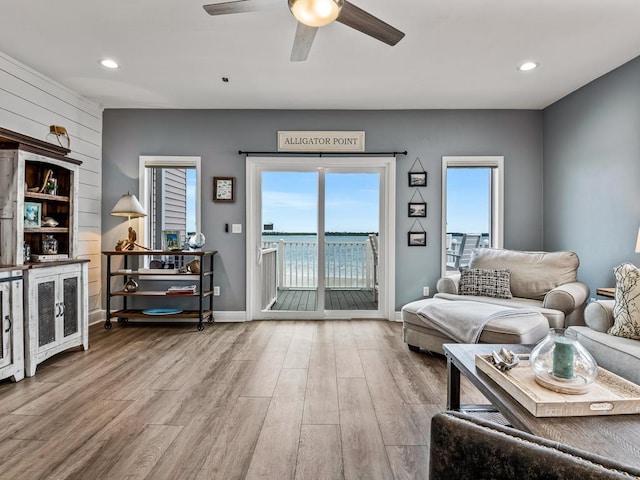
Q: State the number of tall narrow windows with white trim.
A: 2